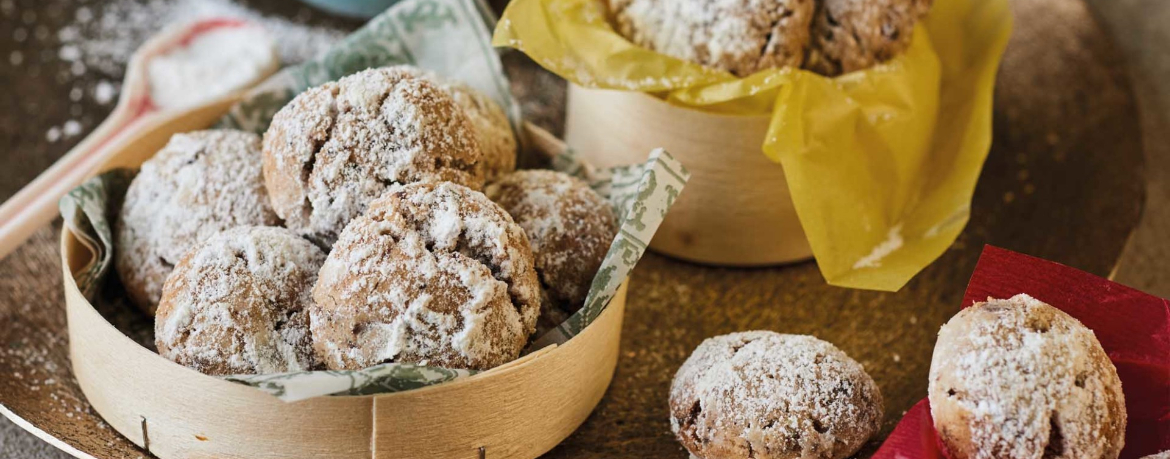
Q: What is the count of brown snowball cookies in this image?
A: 10